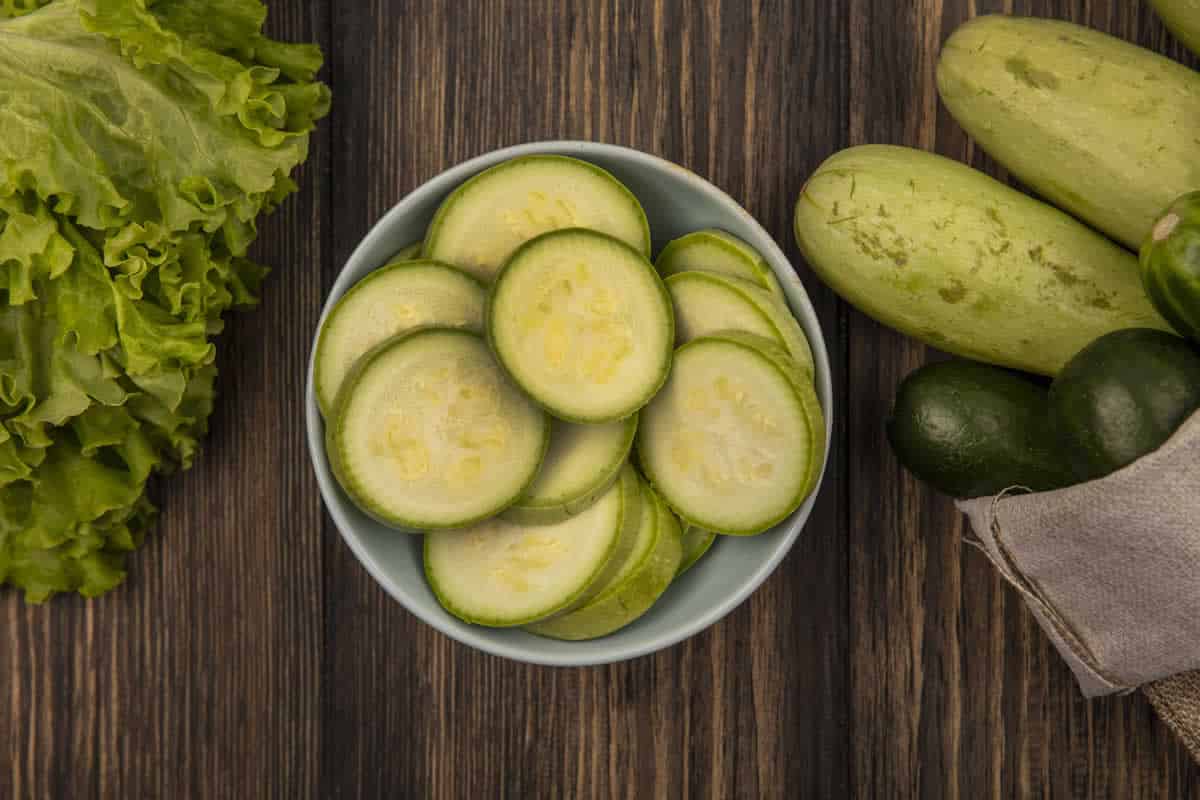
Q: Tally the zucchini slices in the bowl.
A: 12